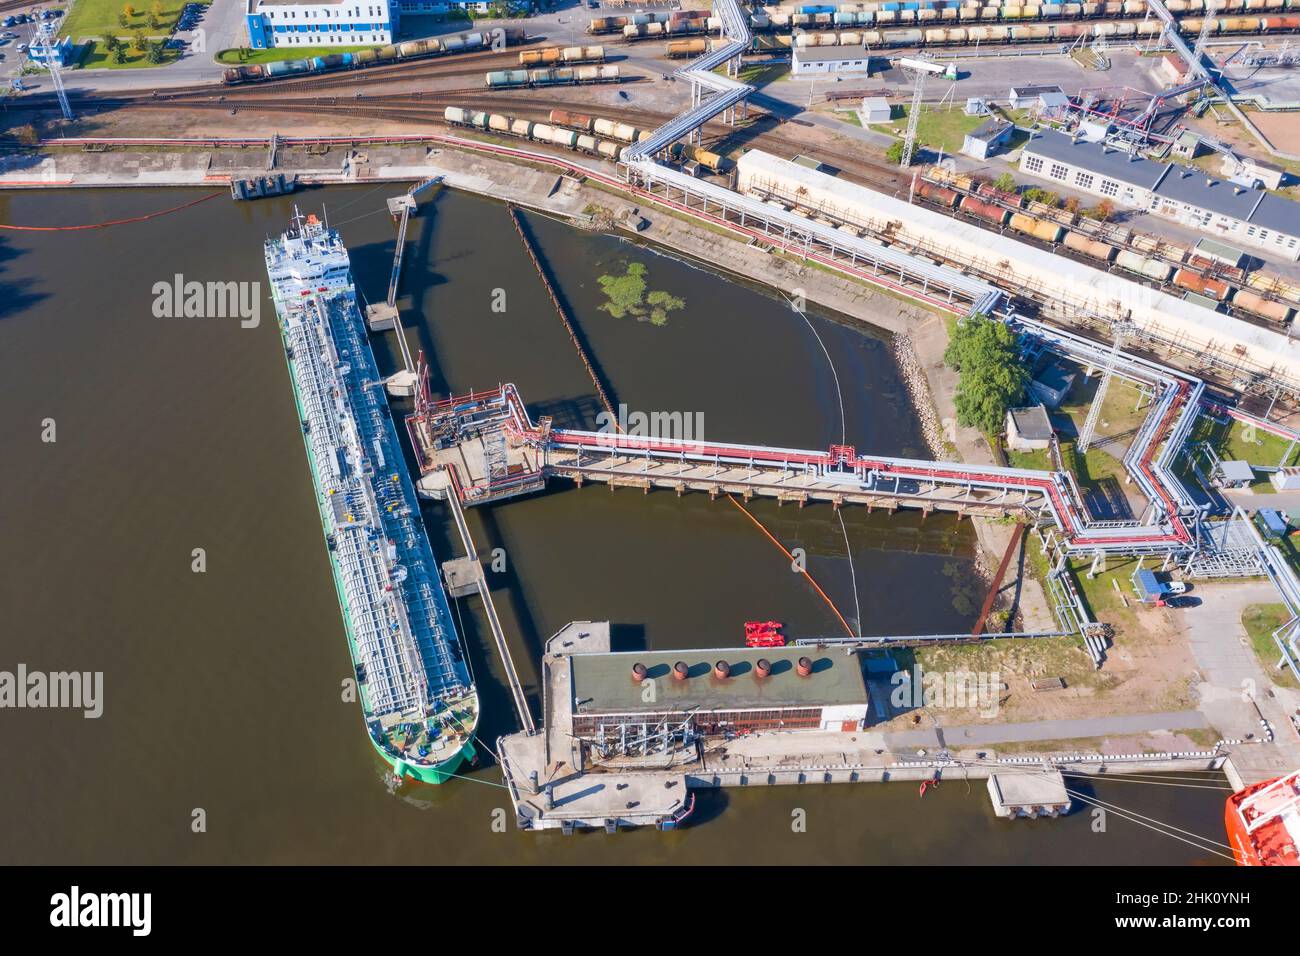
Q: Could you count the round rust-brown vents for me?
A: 5